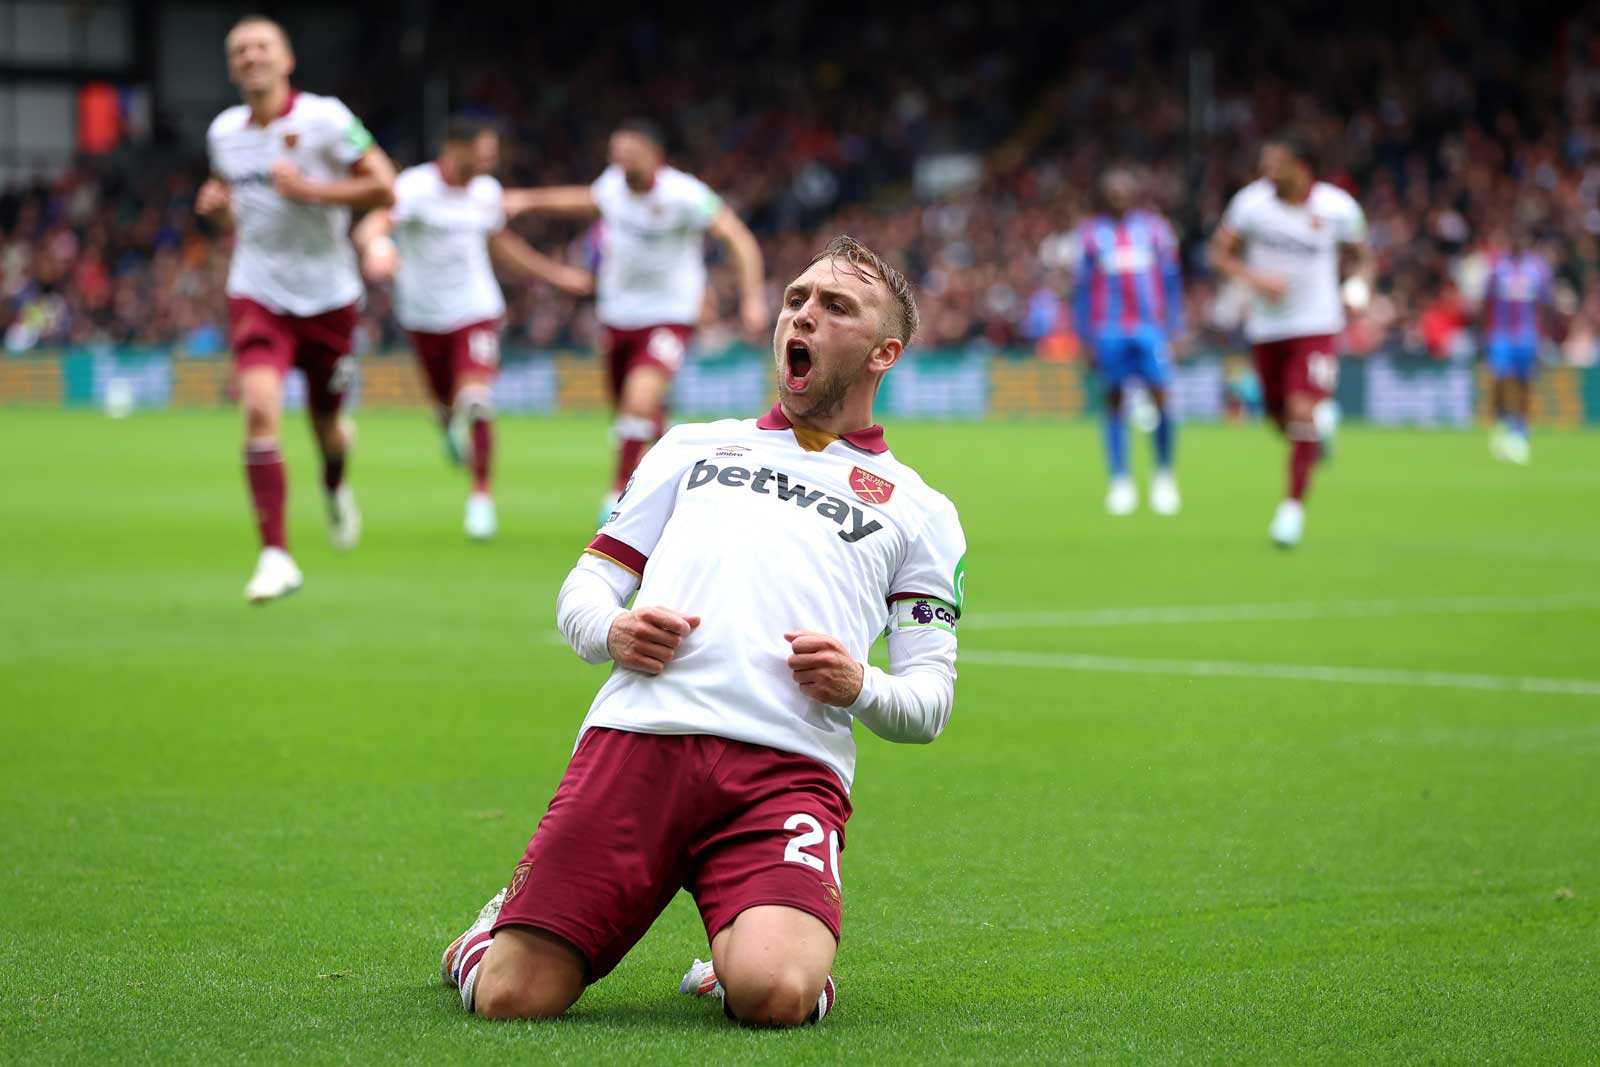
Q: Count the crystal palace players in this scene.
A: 2